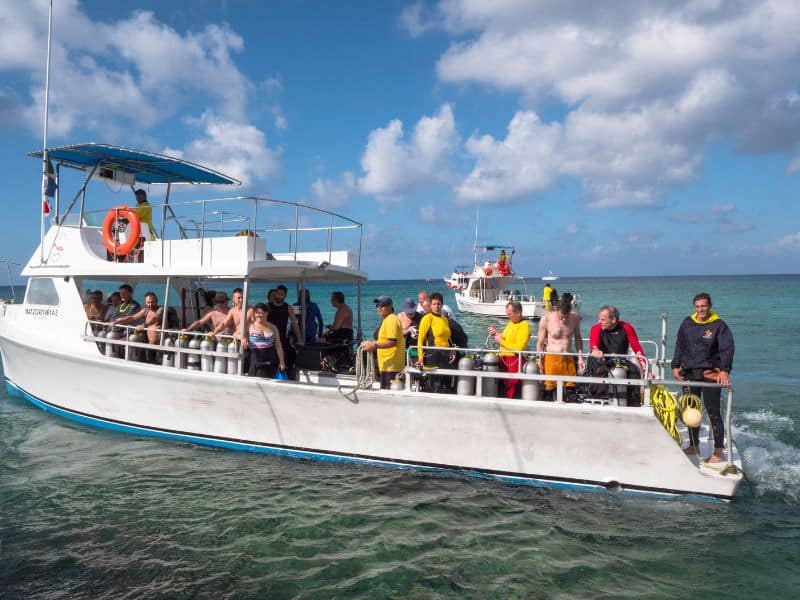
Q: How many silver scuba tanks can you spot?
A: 14